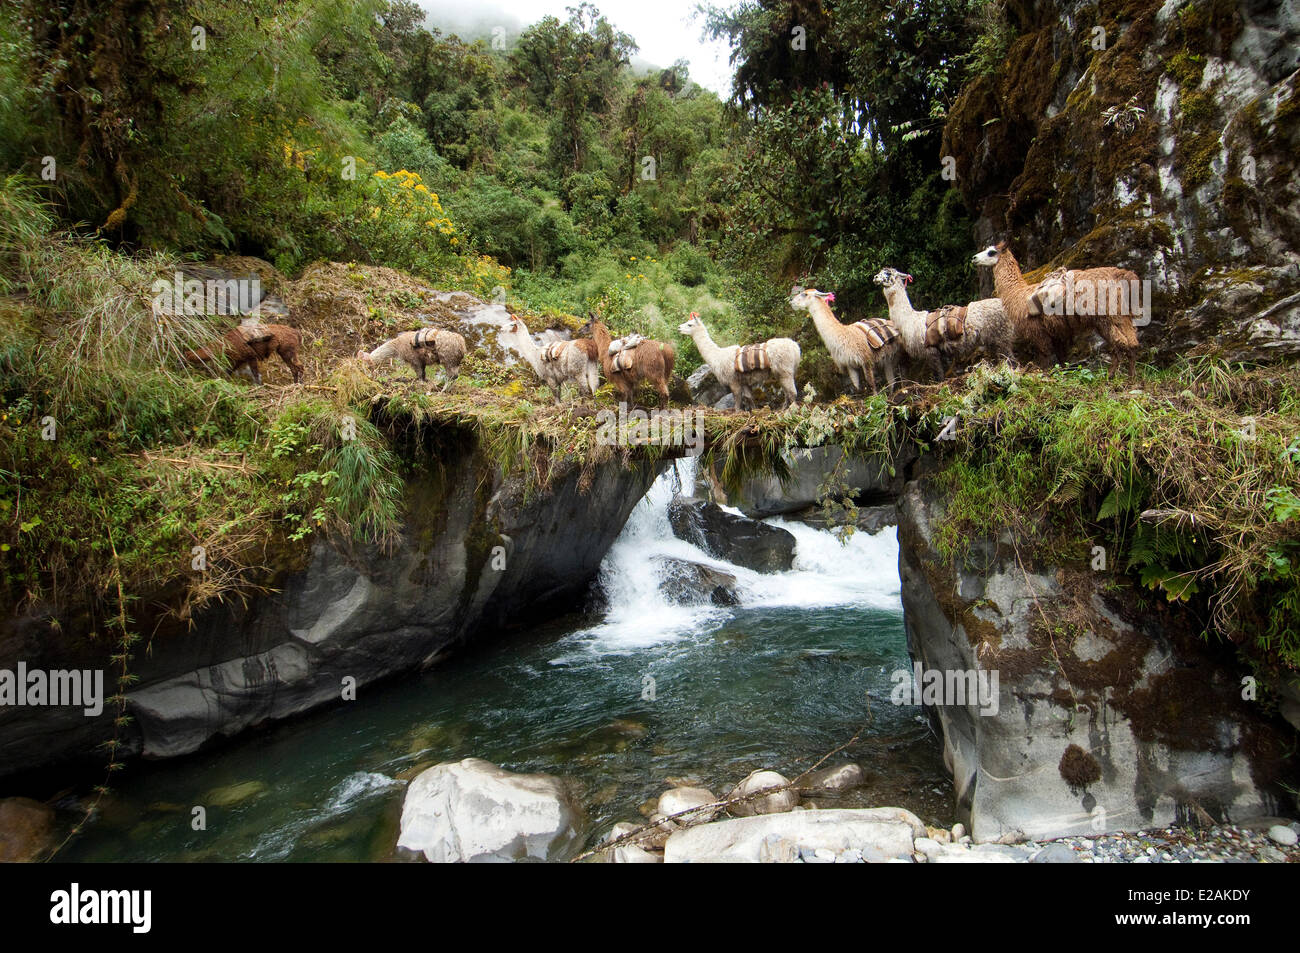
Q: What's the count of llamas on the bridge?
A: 8